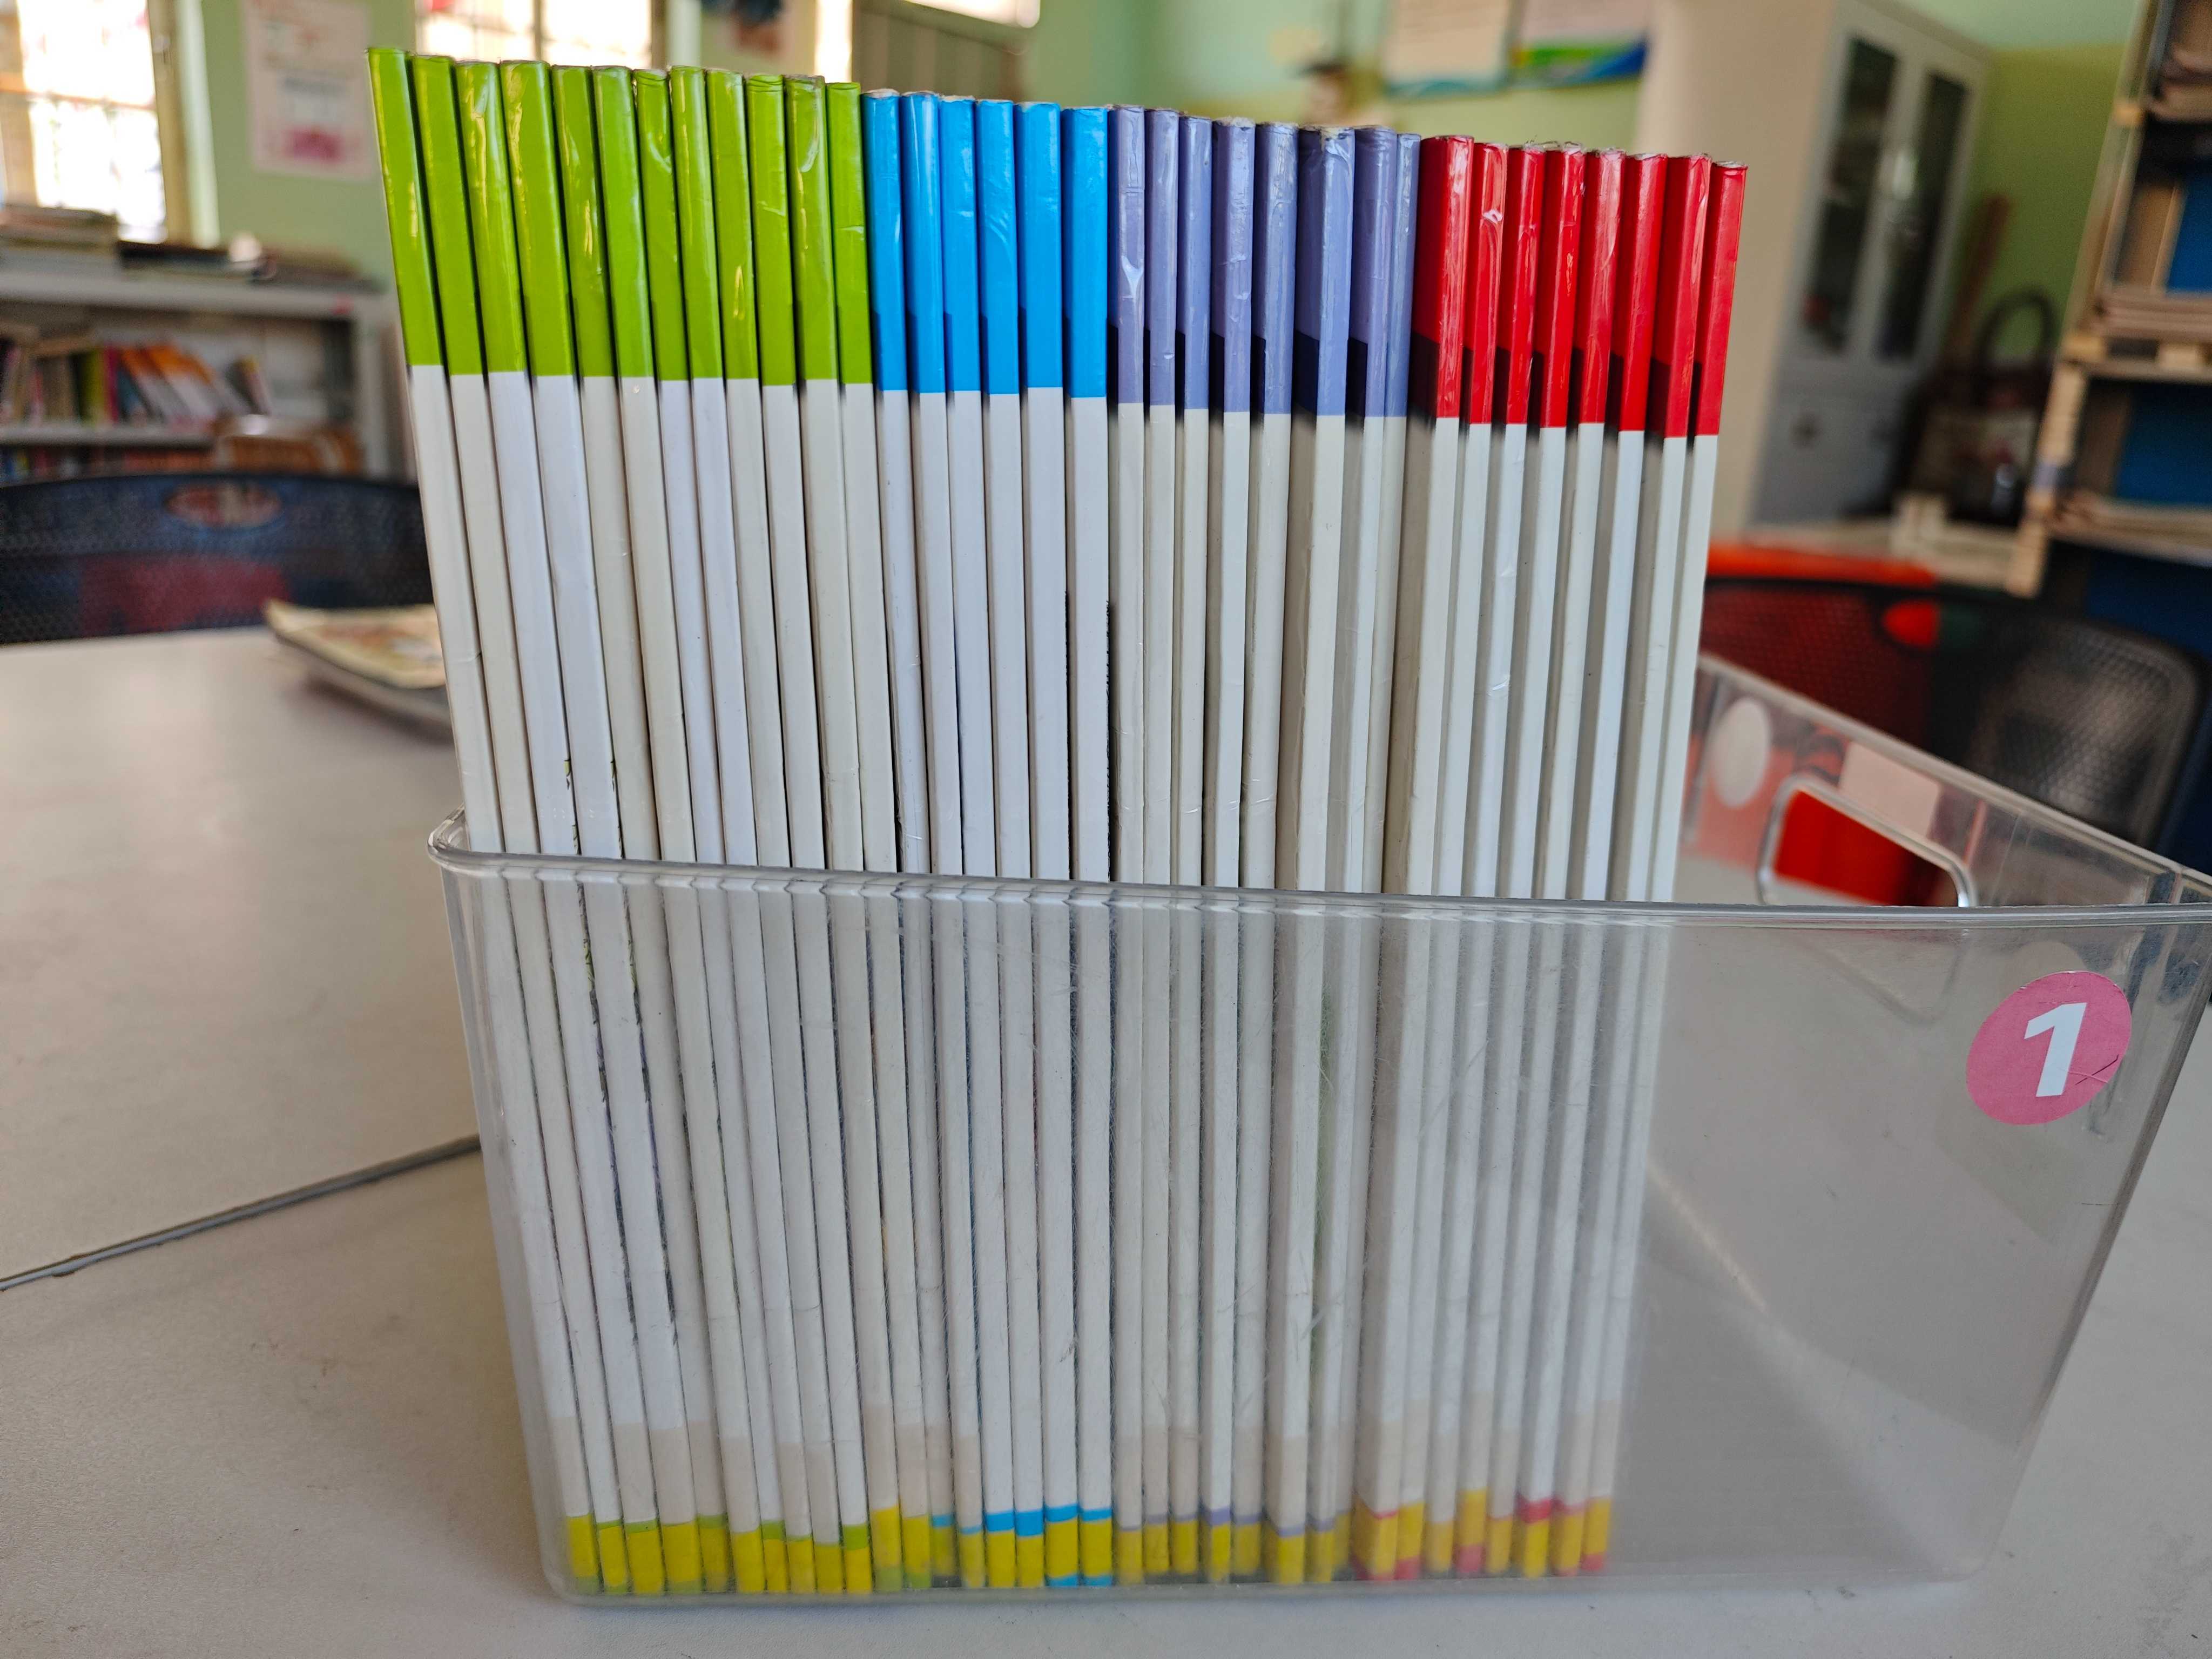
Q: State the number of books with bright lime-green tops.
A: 12